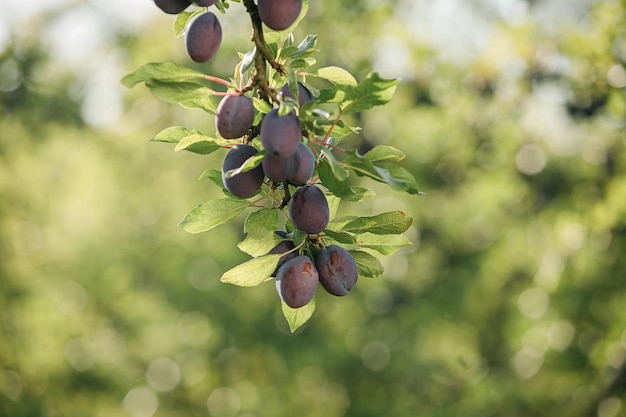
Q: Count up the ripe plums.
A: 14